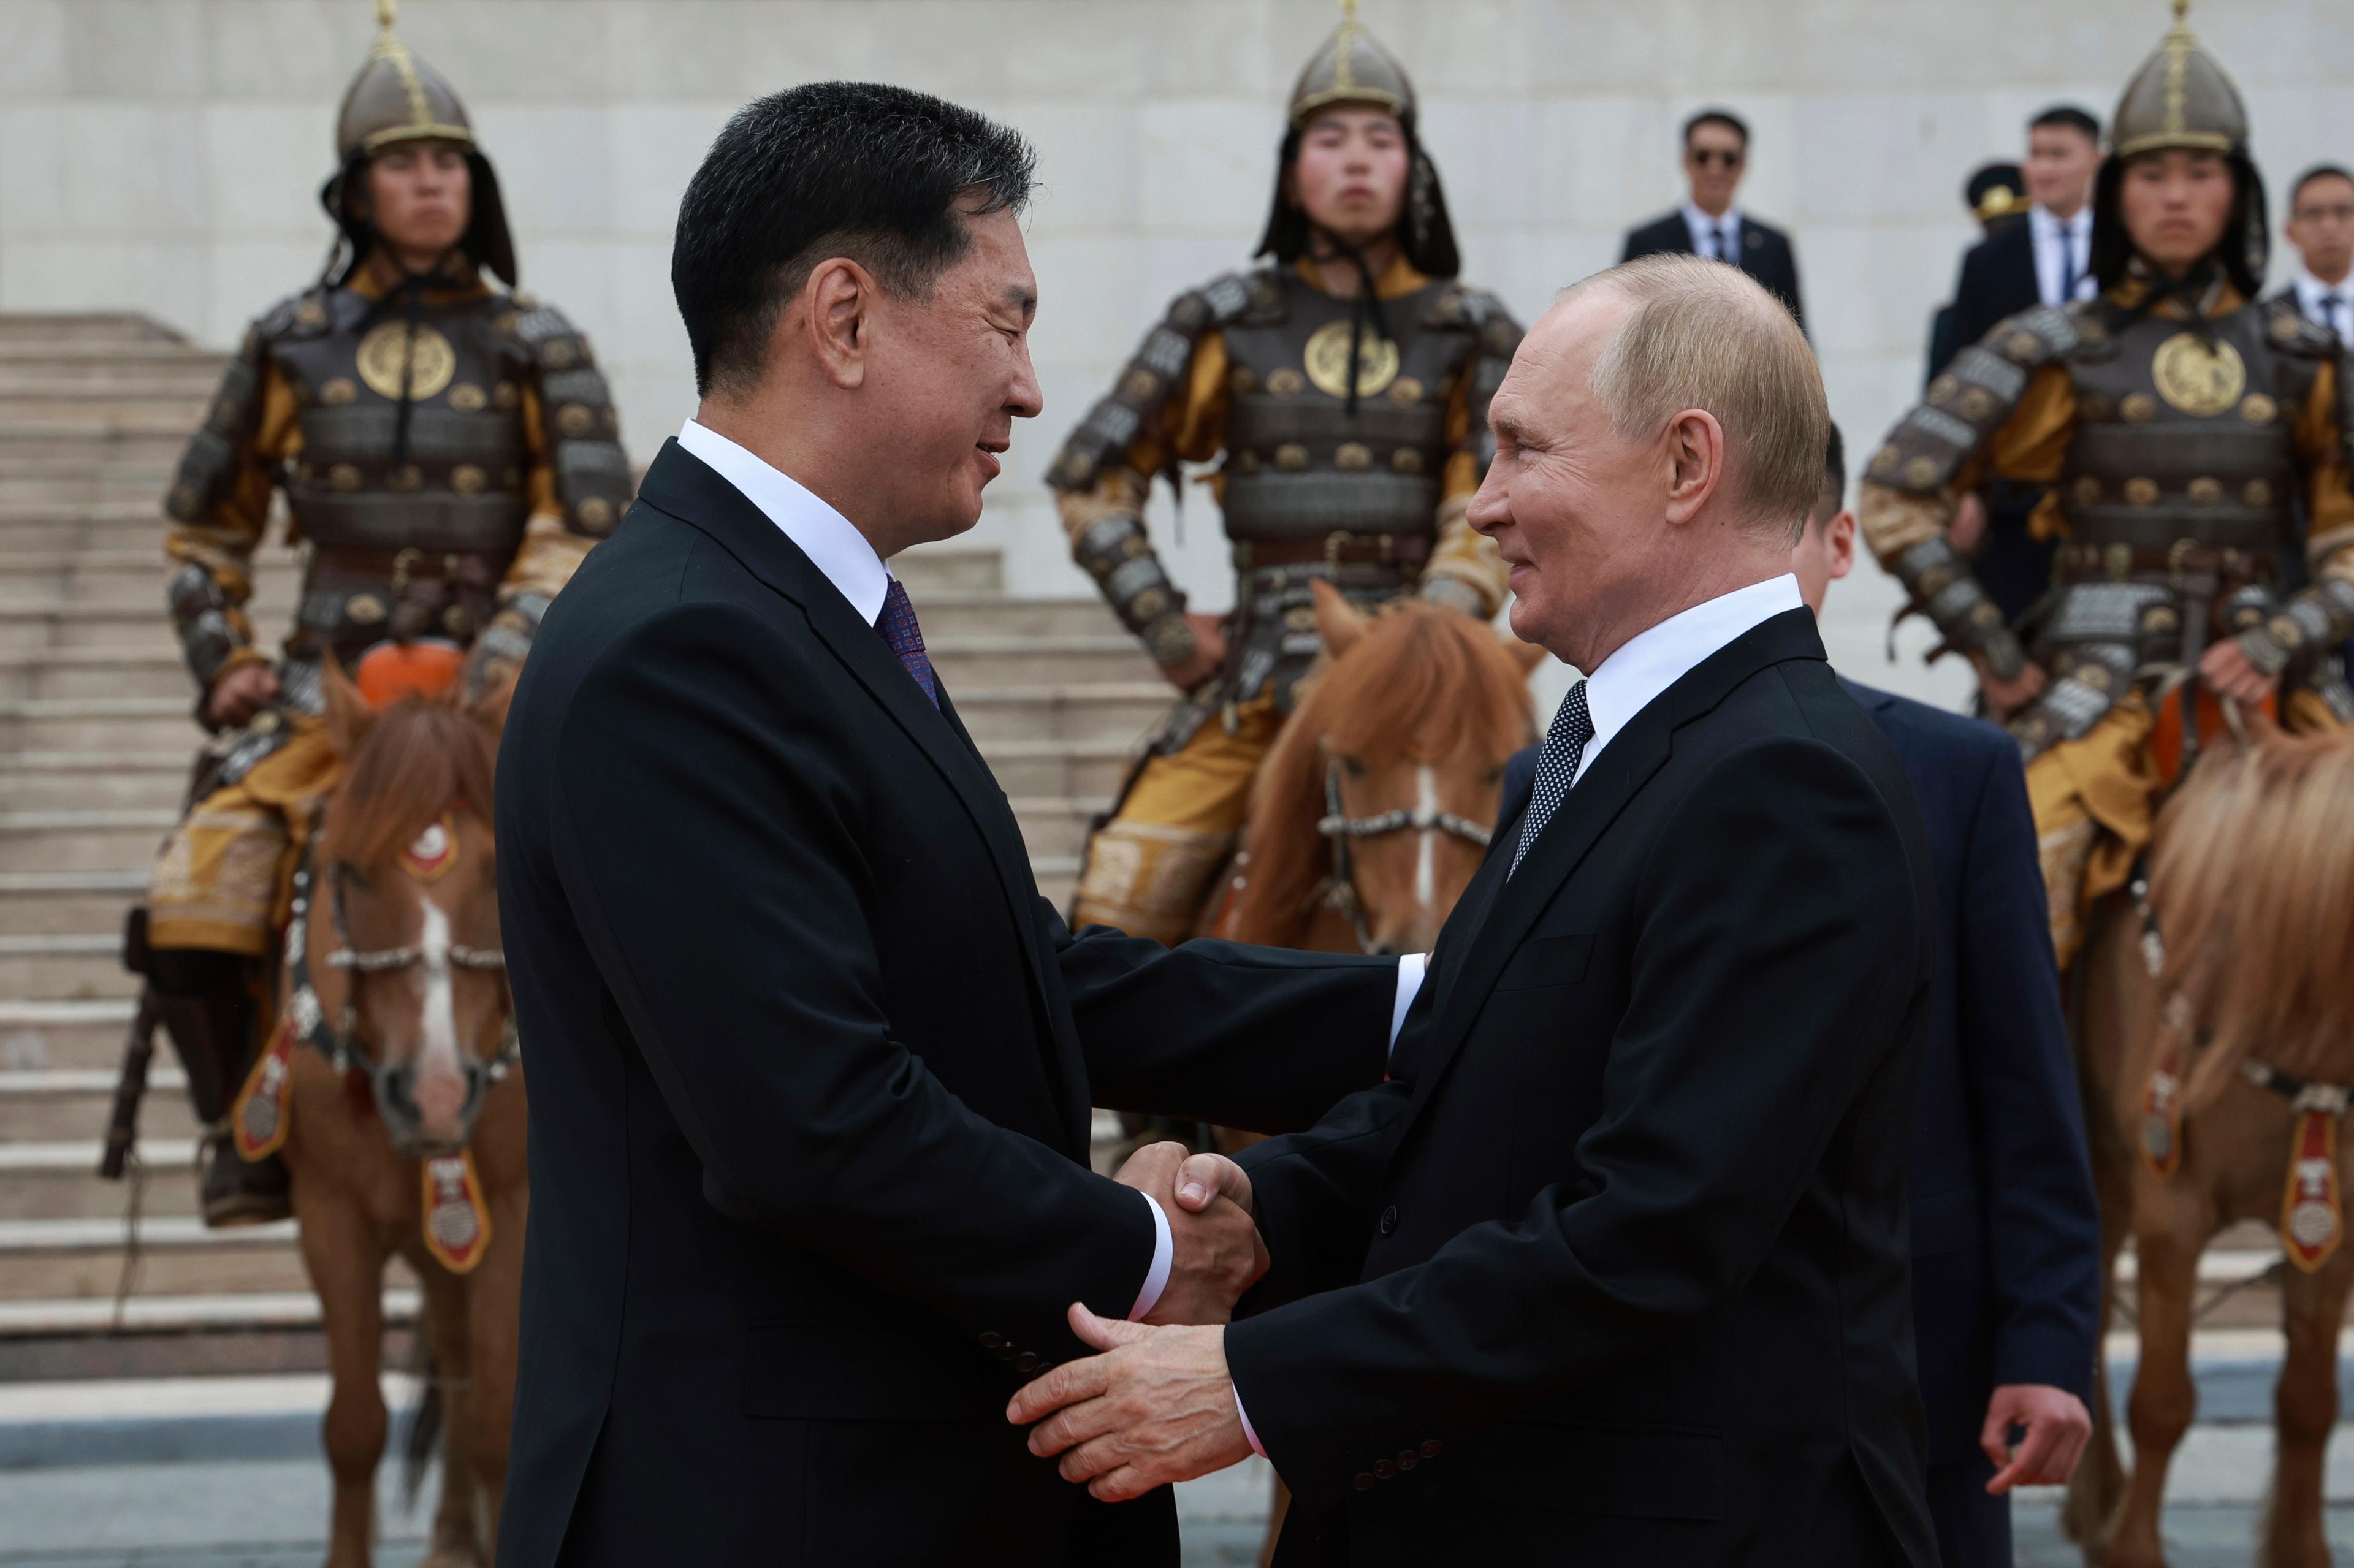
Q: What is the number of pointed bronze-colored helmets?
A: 3